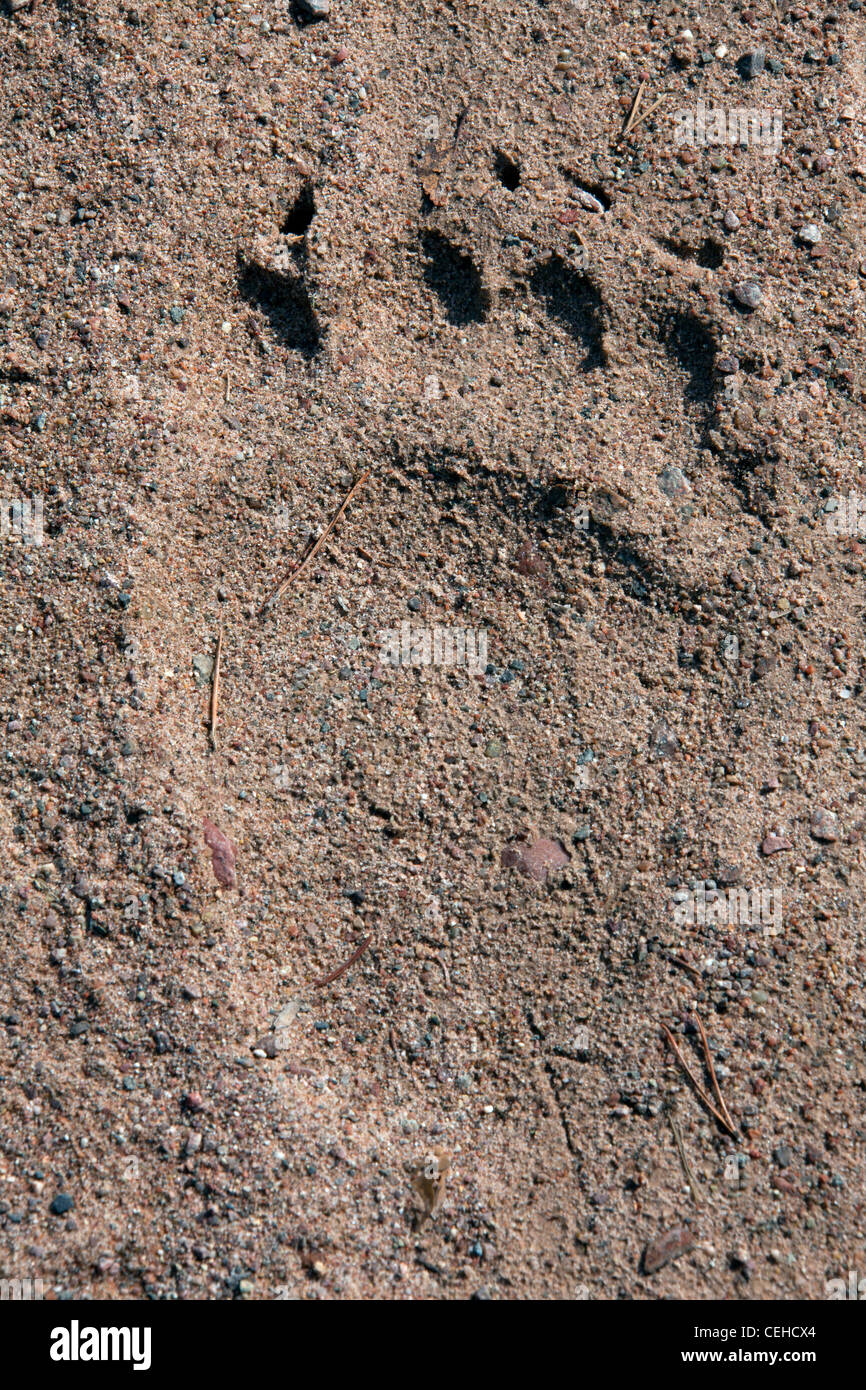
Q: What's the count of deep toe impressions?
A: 4